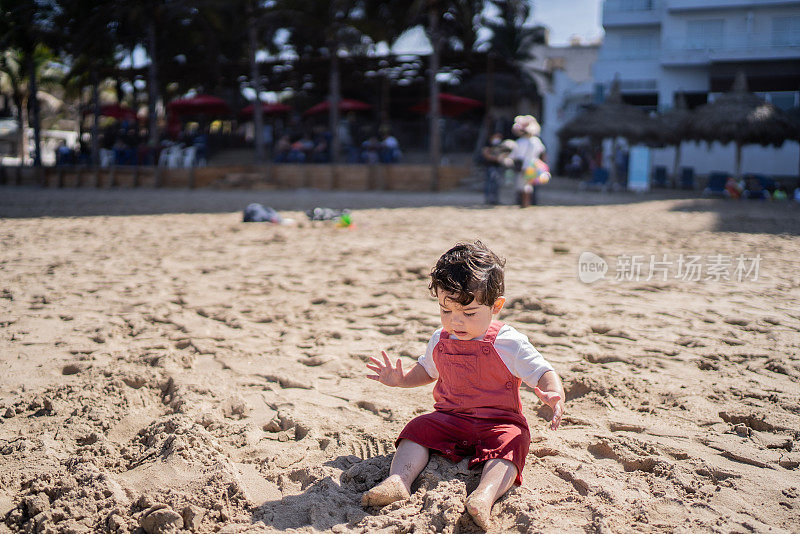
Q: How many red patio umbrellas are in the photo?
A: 5